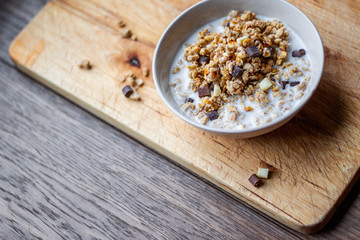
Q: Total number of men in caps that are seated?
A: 0